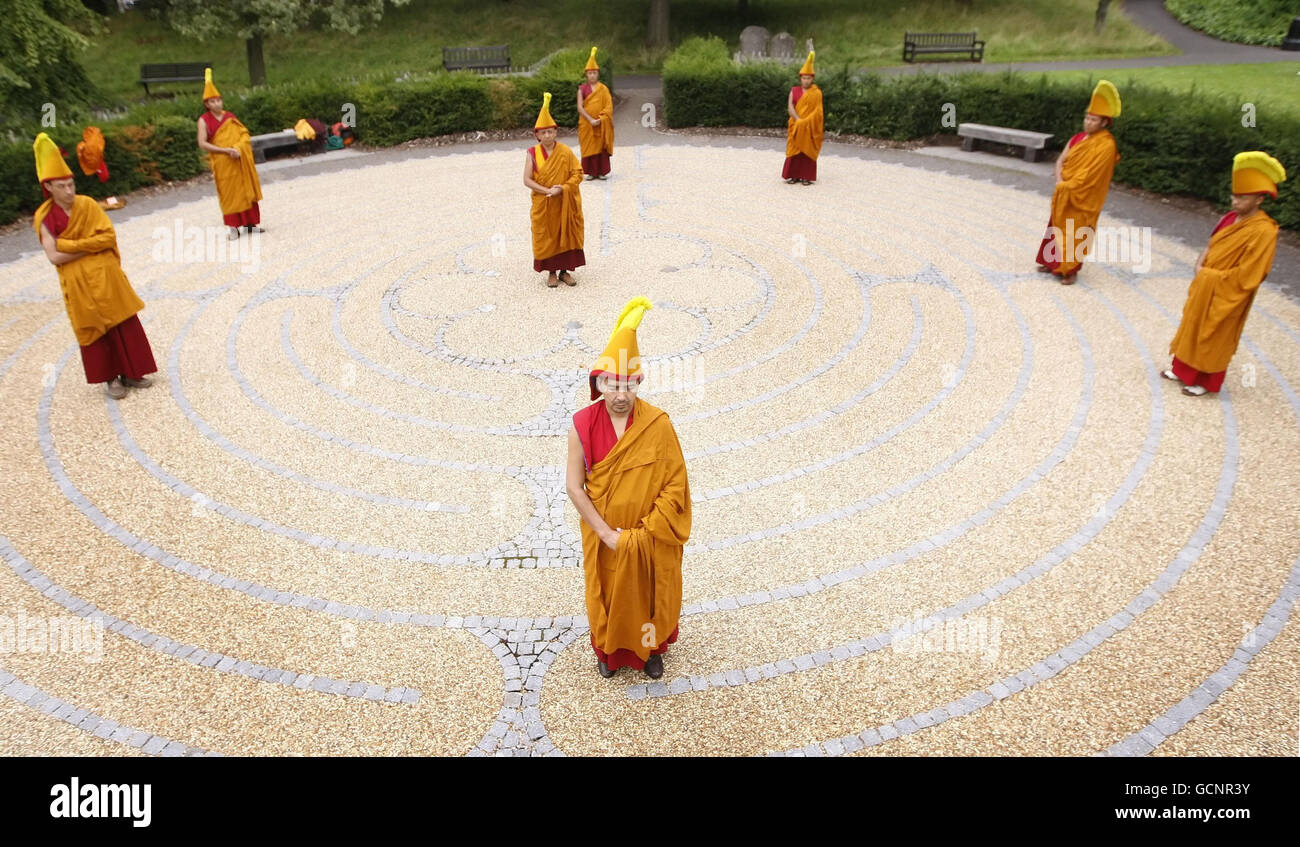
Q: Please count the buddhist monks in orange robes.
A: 8